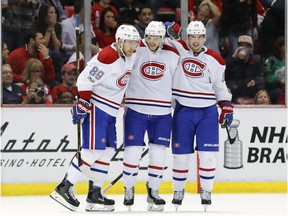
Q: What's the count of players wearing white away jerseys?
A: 3